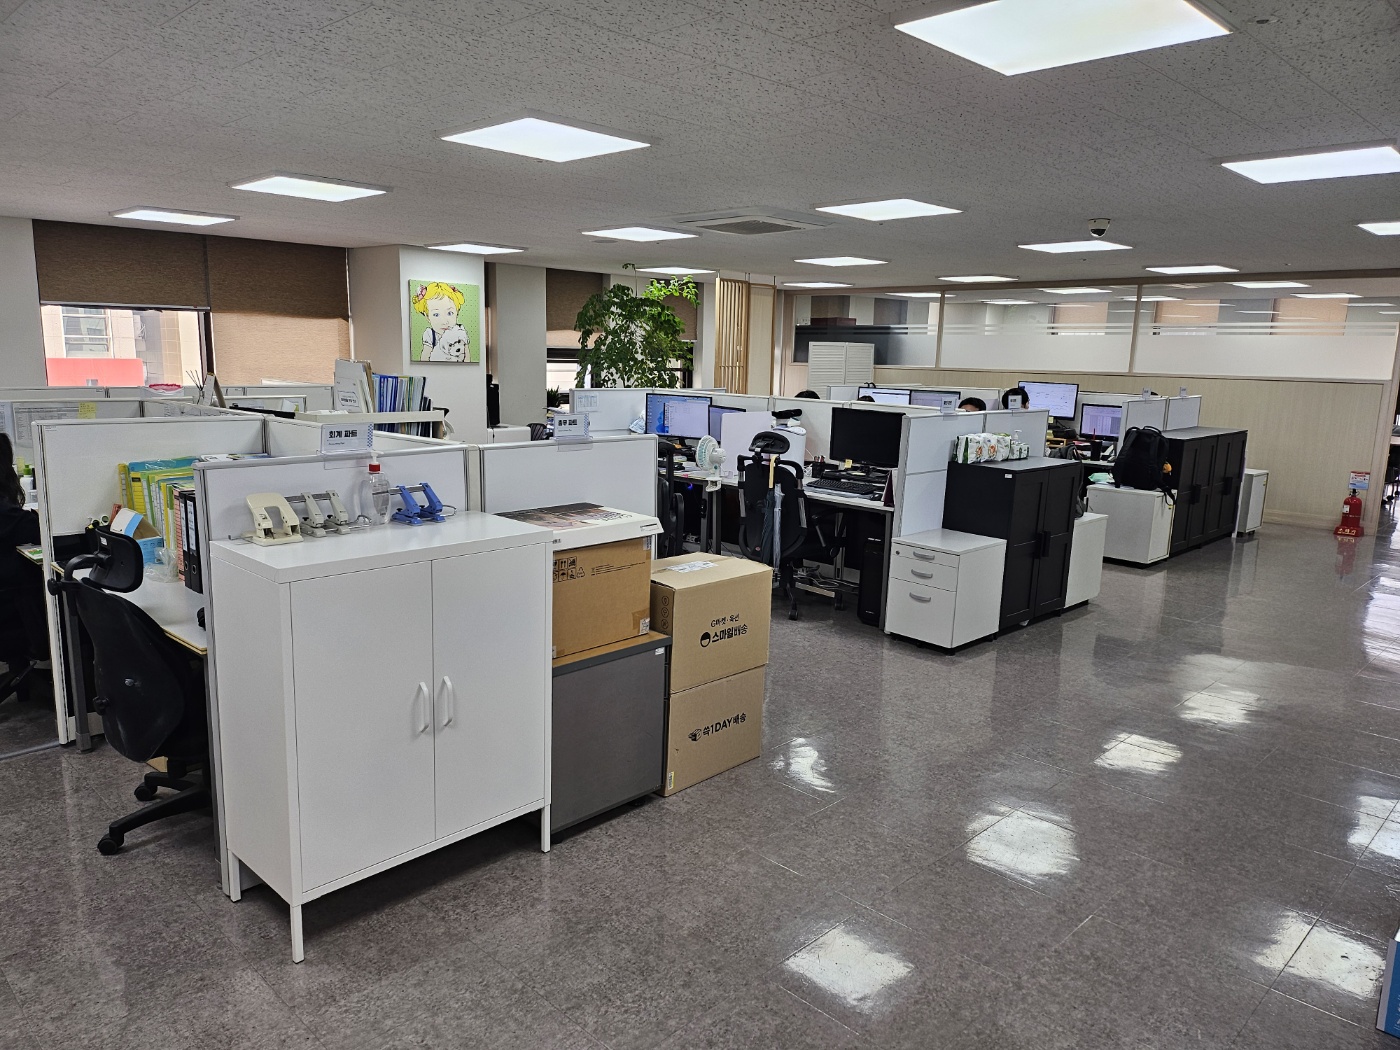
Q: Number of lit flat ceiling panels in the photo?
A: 15